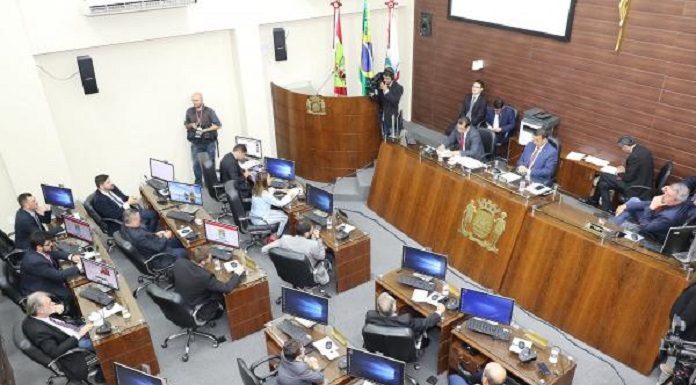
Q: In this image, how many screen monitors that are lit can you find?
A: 14